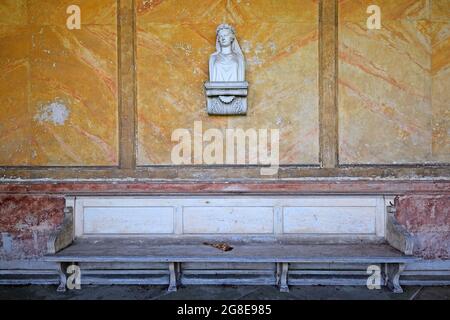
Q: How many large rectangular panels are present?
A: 3